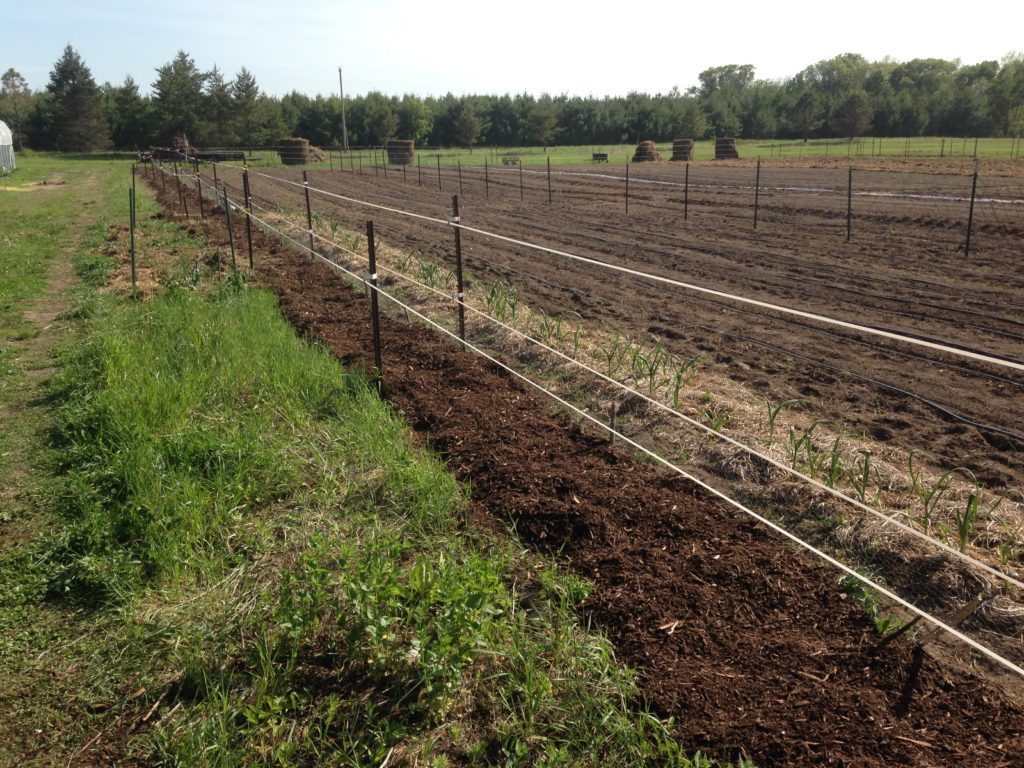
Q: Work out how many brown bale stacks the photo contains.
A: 5